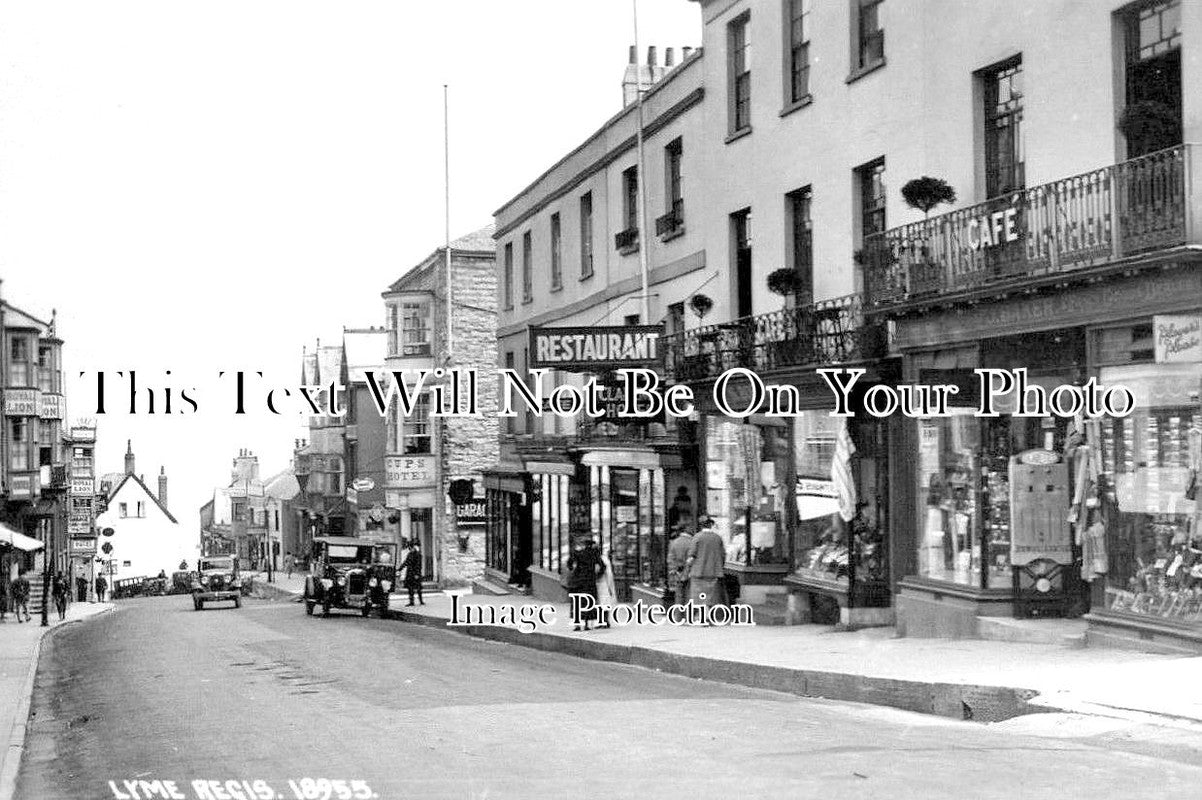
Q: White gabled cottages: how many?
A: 1